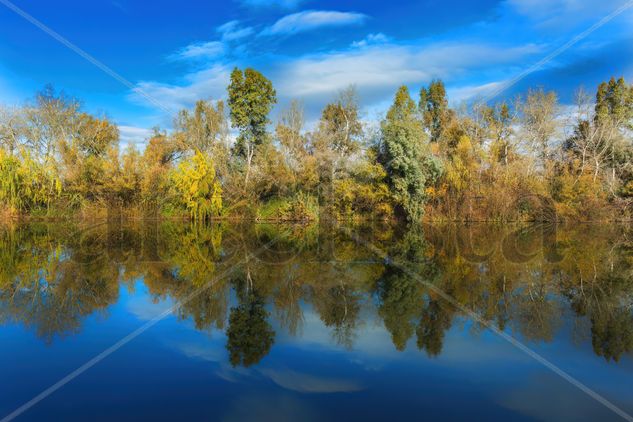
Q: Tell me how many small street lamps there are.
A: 0